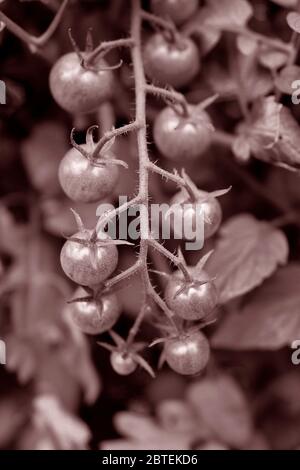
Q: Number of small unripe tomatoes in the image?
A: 11